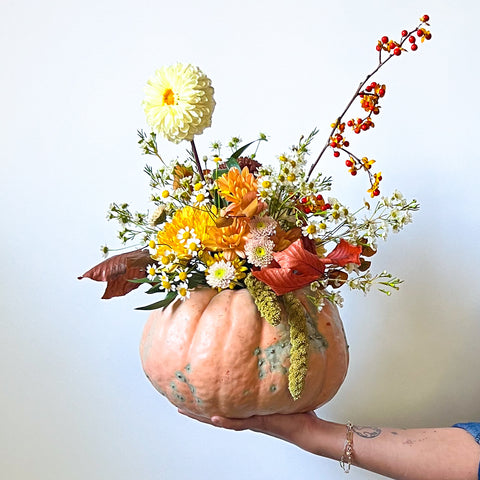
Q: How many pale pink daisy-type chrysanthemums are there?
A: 3